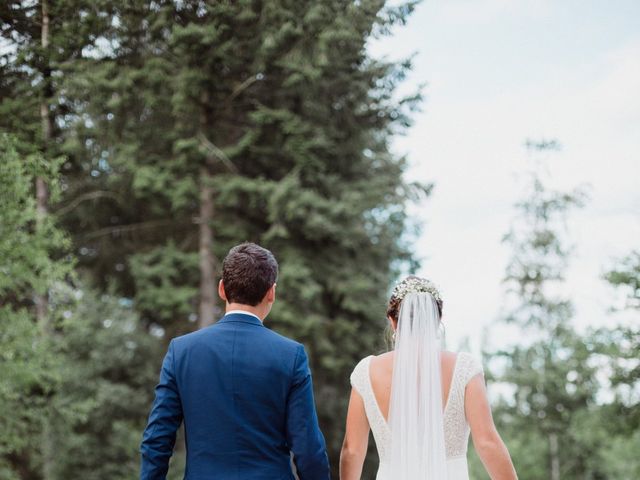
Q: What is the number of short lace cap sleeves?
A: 2